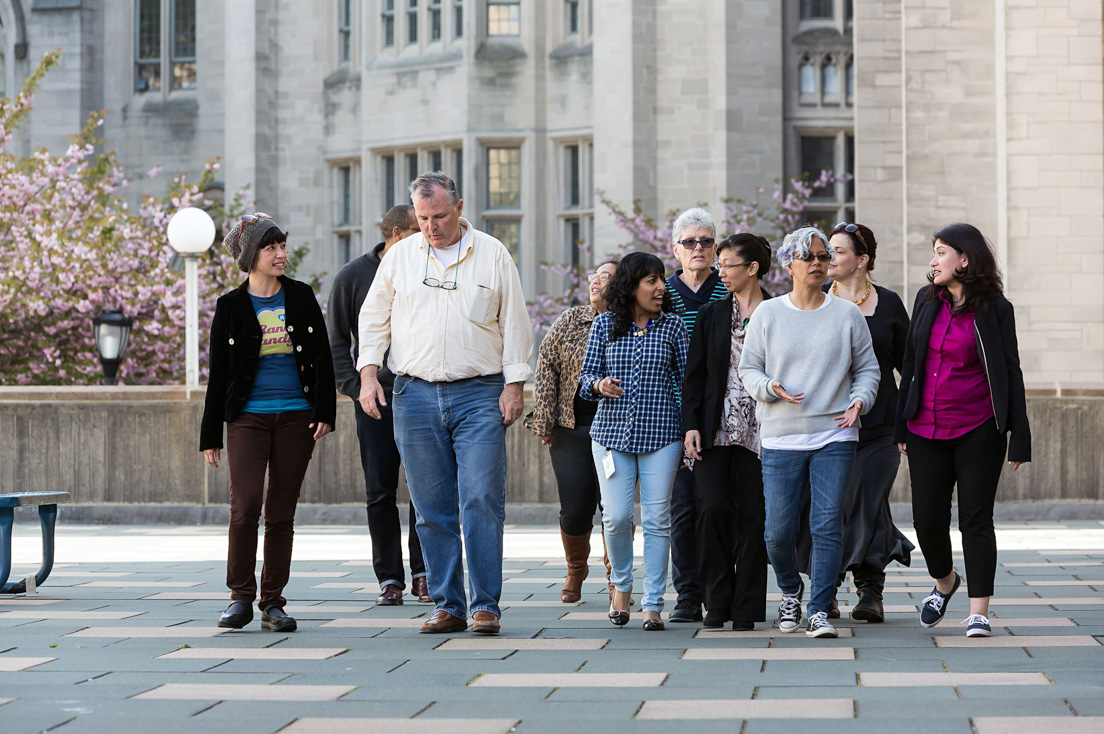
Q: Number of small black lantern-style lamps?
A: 1